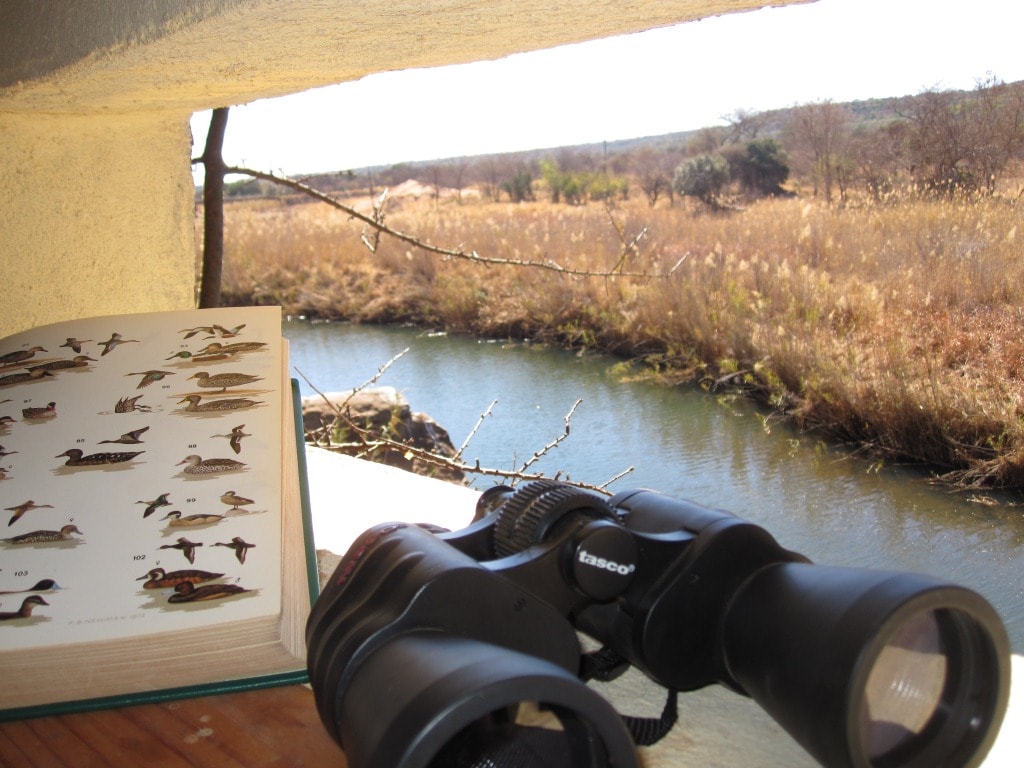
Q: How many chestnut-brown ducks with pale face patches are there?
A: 1